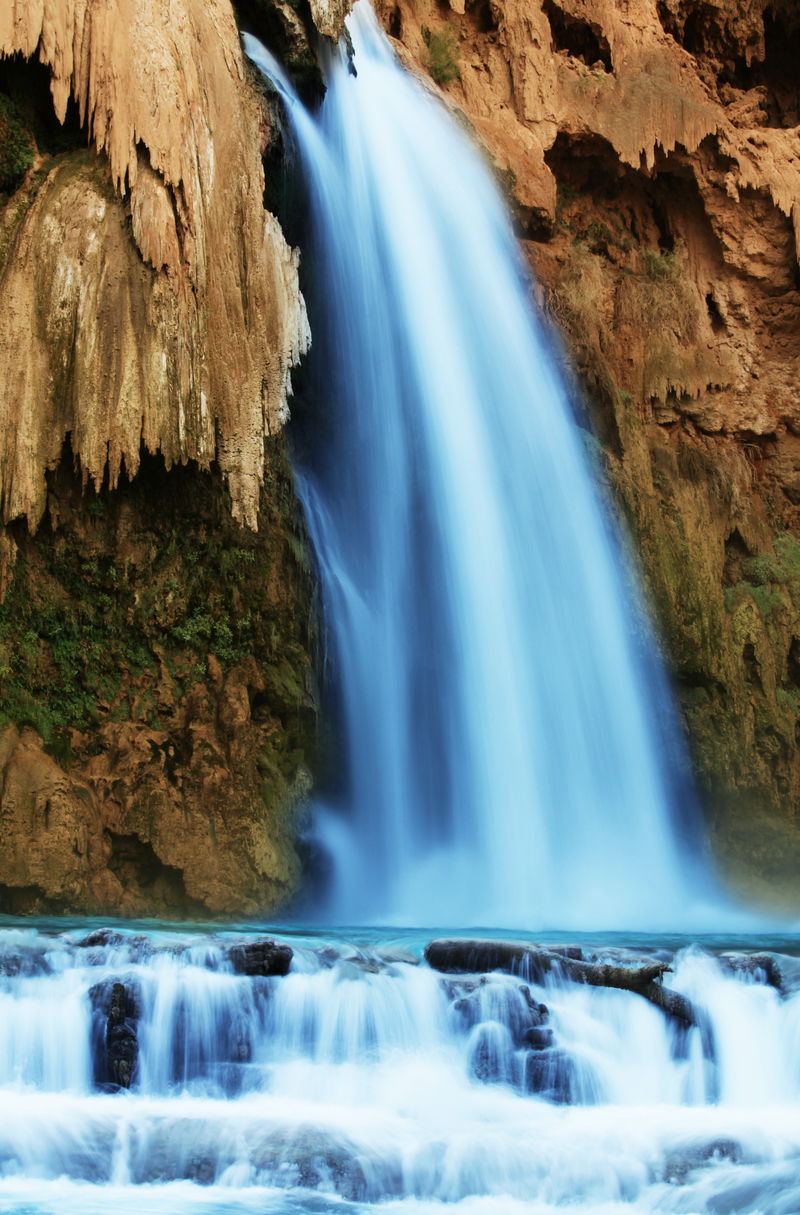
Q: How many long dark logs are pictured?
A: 1